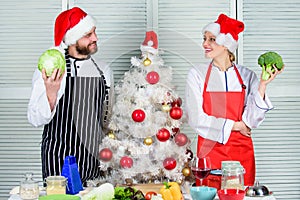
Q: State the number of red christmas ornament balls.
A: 8